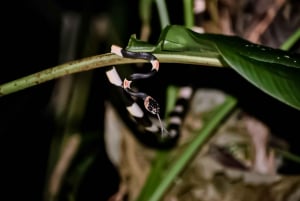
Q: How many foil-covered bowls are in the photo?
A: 0